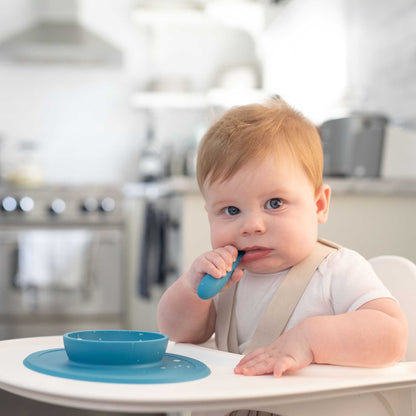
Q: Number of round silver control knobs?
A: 5